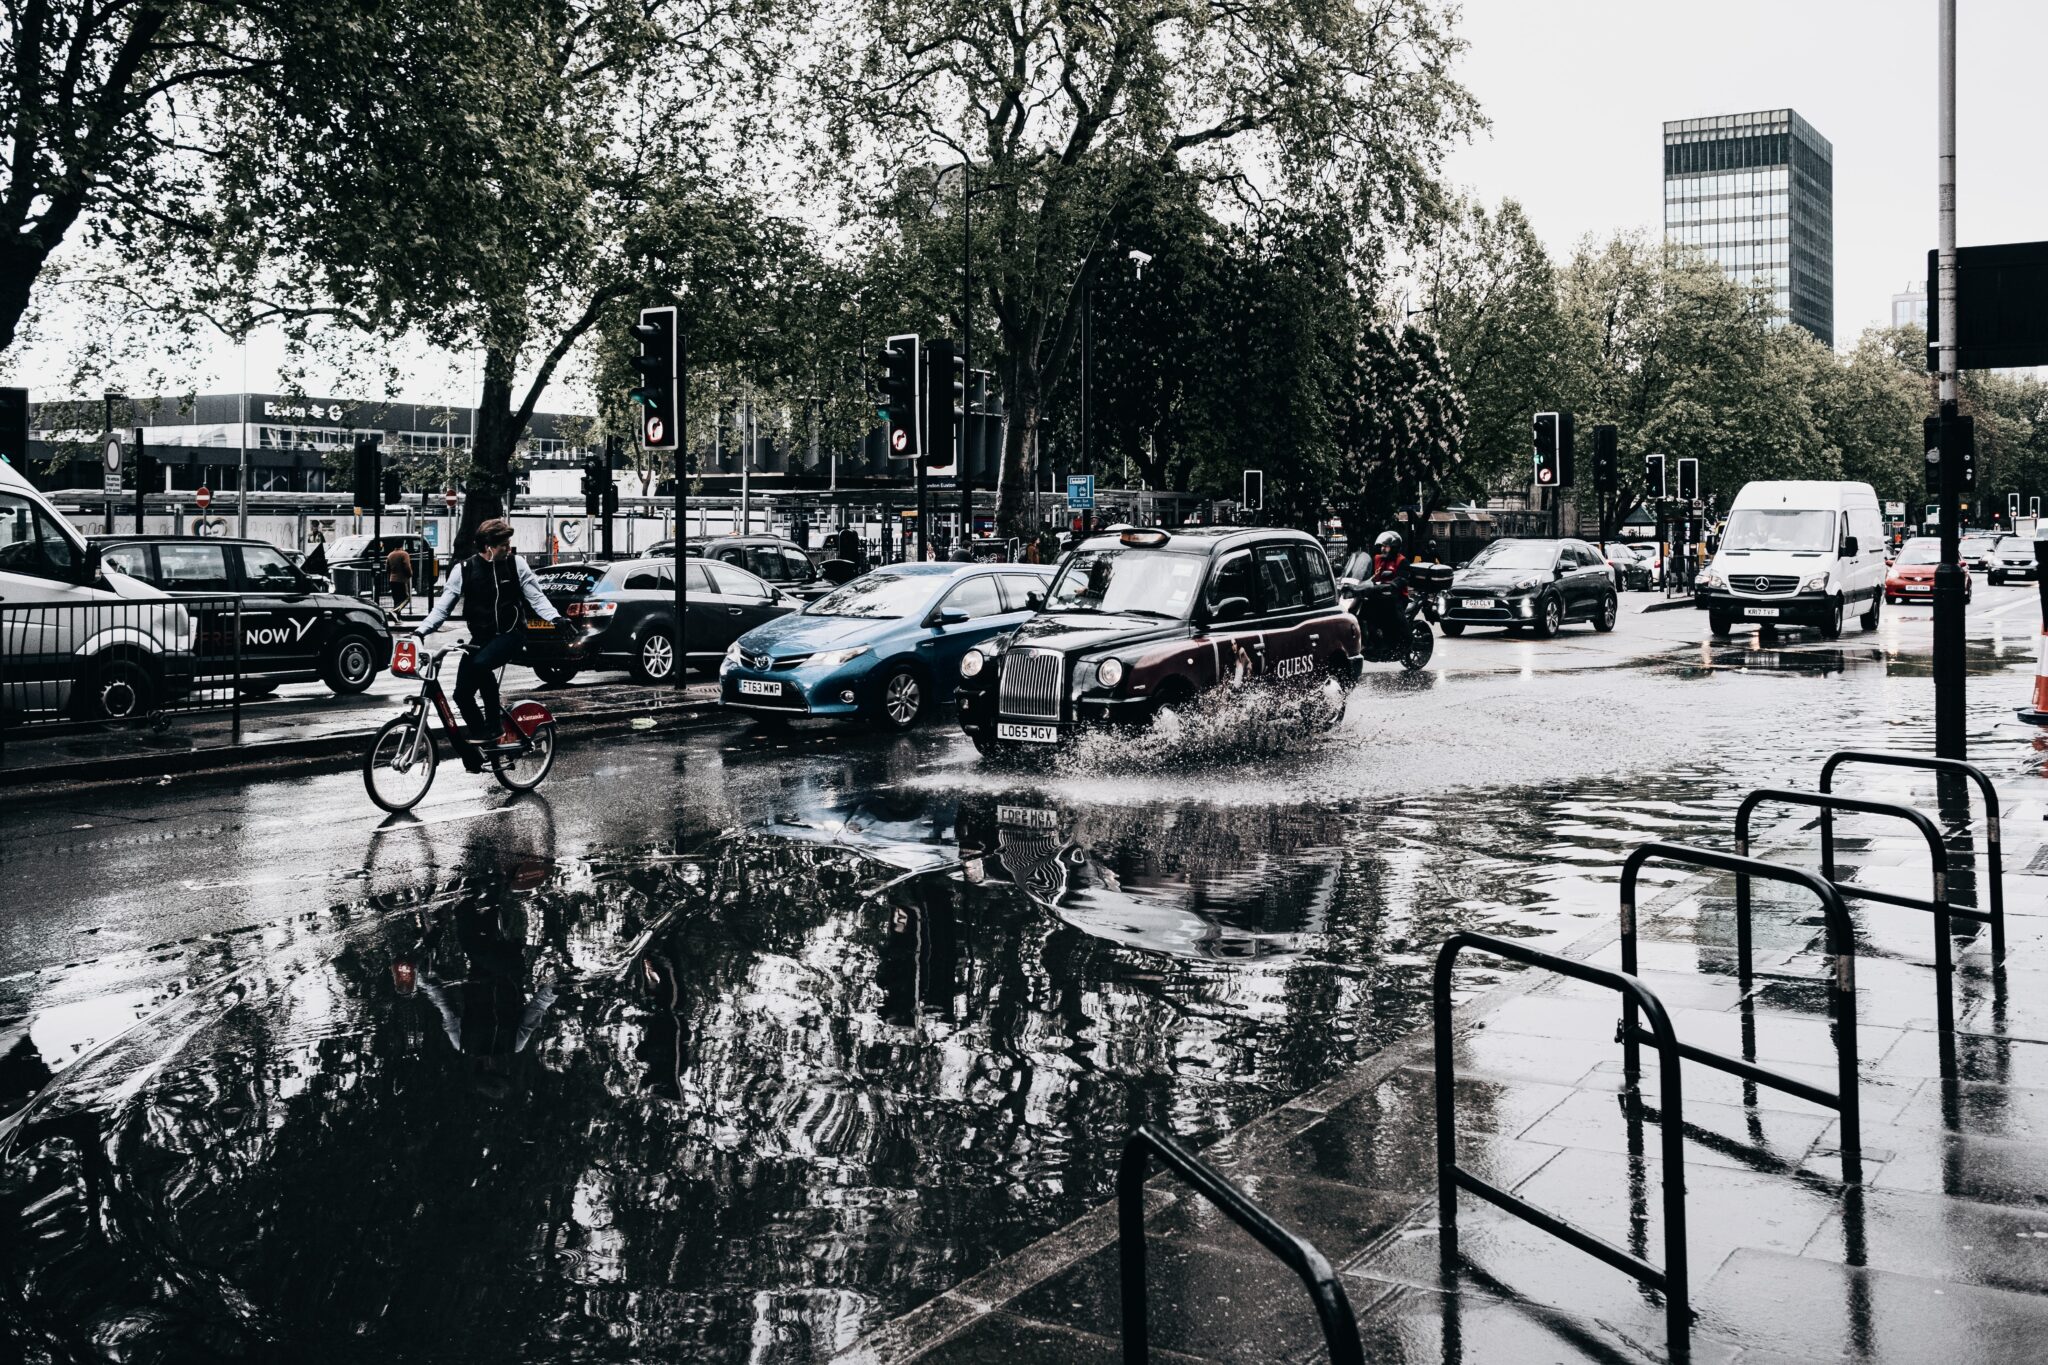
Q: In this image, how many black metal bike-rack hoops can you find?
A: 5